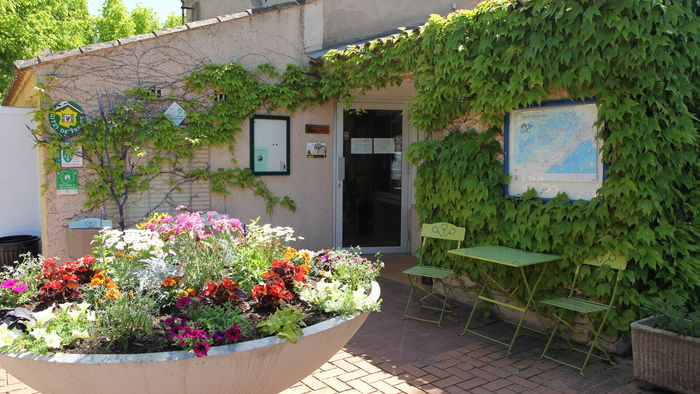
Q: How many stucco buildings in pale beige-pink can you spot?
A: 1